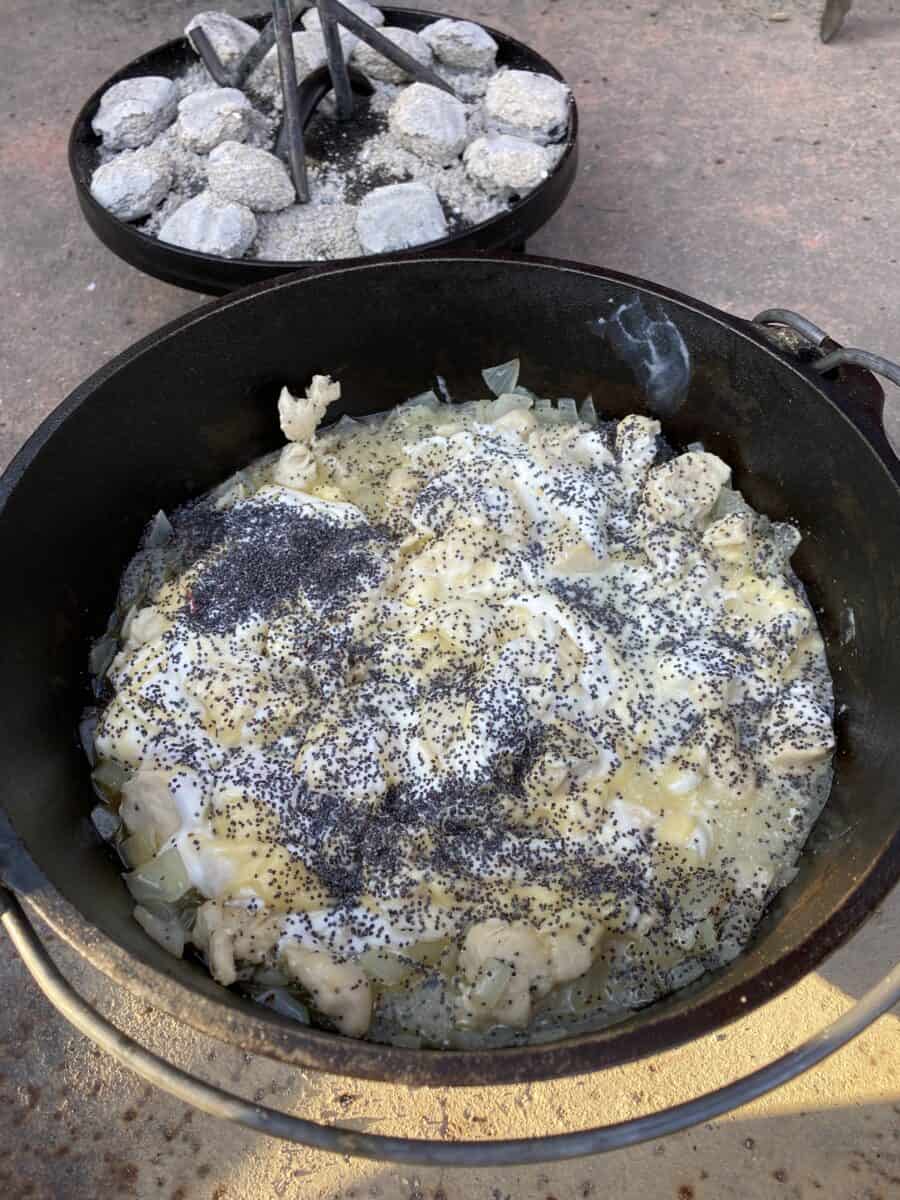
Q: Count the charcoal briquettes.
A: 14